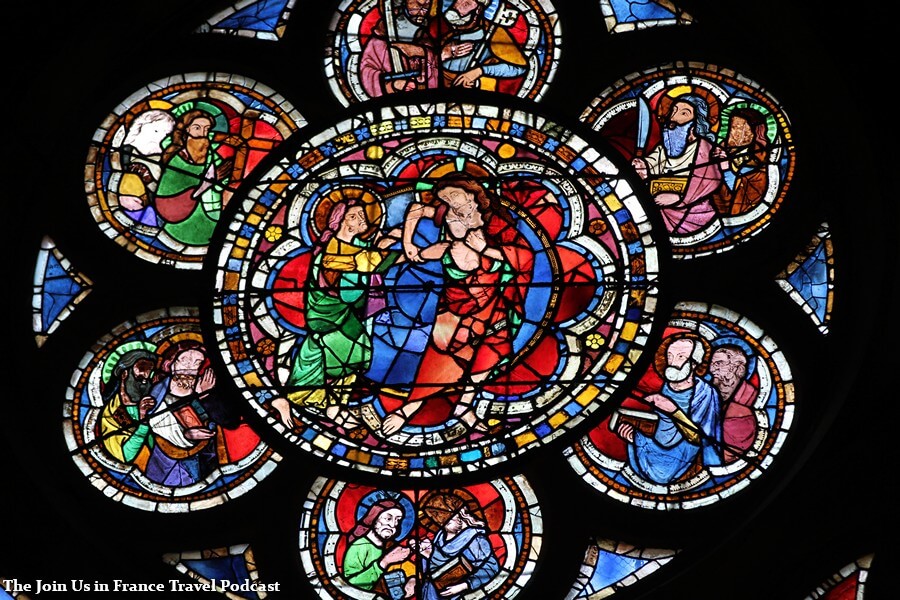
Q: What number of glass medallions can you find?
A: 7